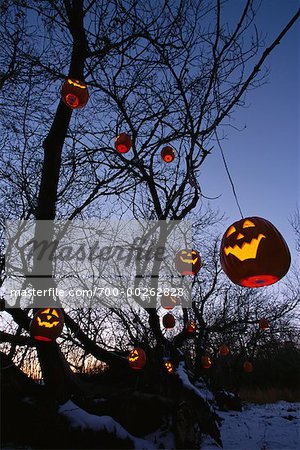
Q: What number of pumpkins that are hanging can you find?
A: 15